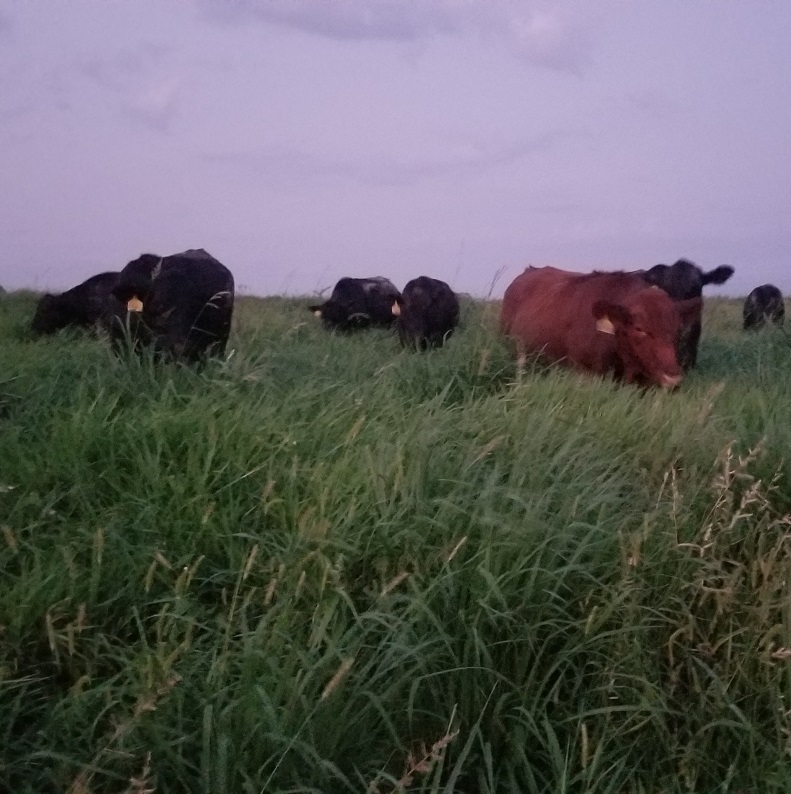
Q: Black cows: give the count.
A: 6